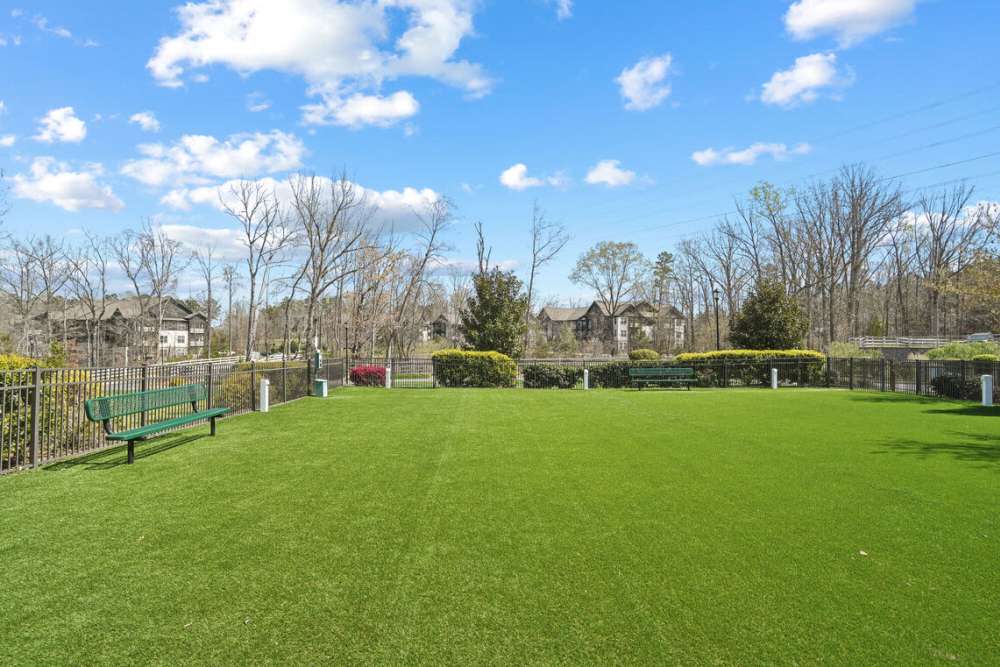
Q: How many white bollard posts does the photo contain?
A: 5